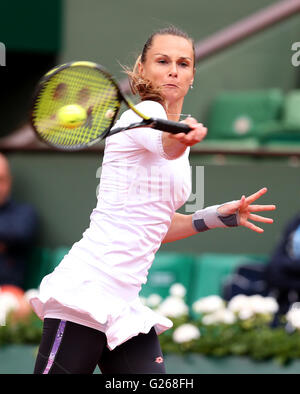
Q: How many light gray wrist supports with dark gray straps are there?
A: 1